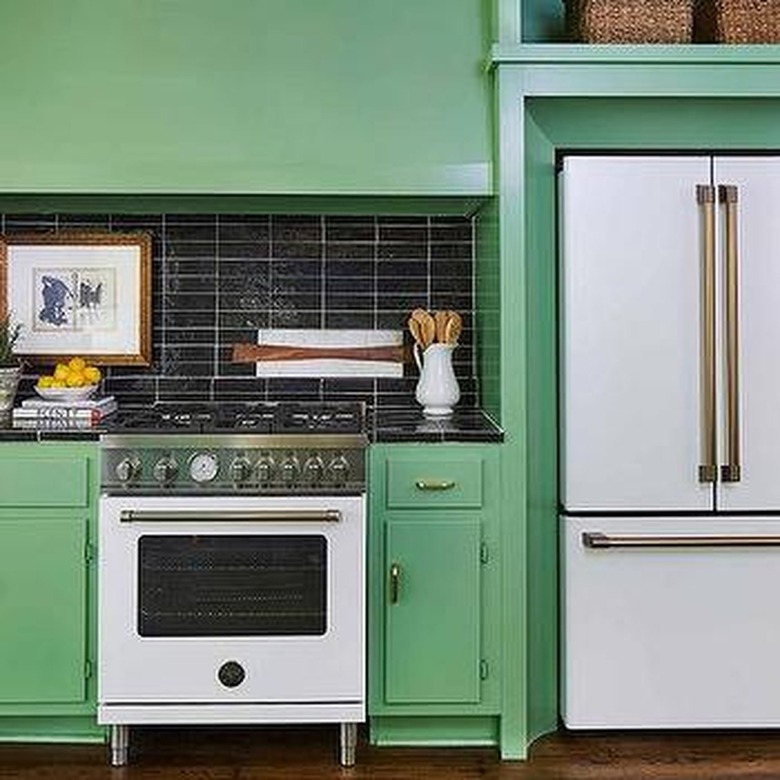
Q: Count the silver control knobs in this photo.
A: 7